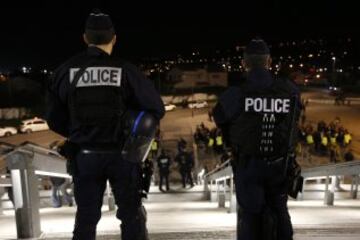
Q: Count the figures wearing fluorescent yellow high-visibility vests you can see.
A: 7